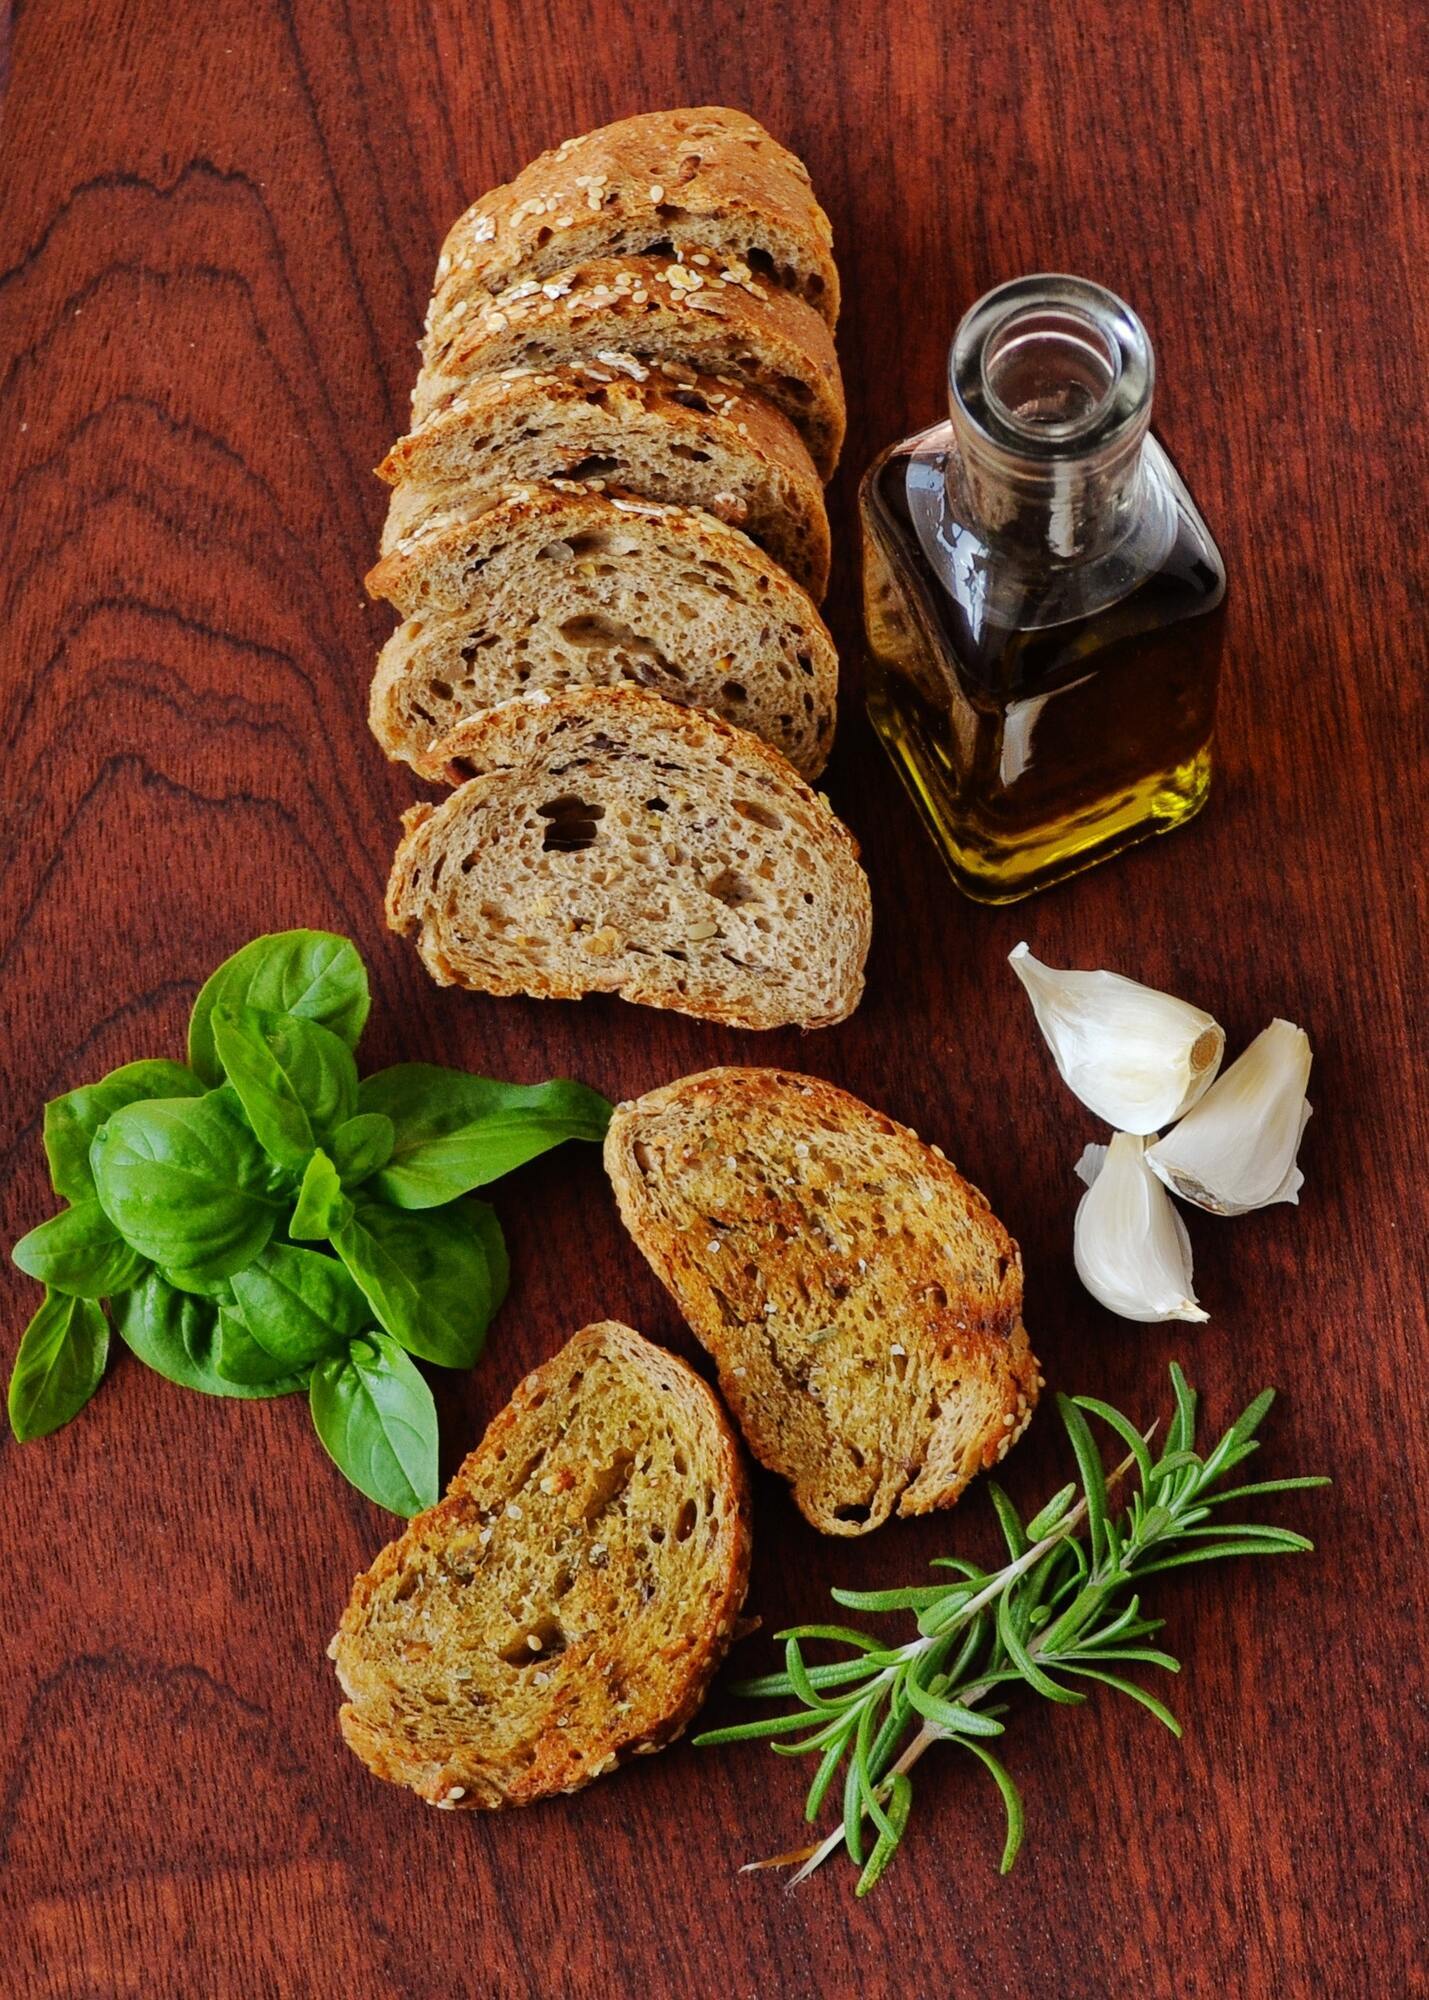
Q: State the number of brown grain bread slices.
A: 7